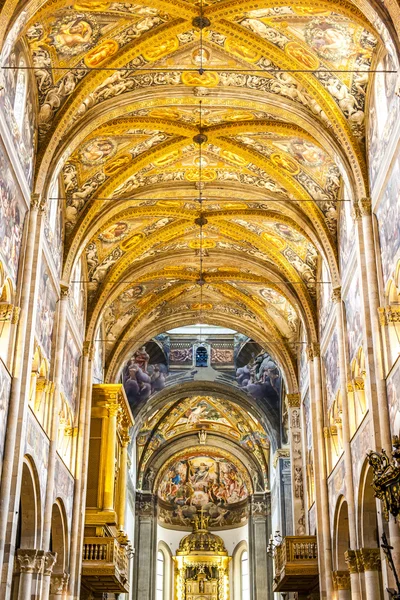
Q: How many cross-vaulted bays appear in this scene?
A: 4